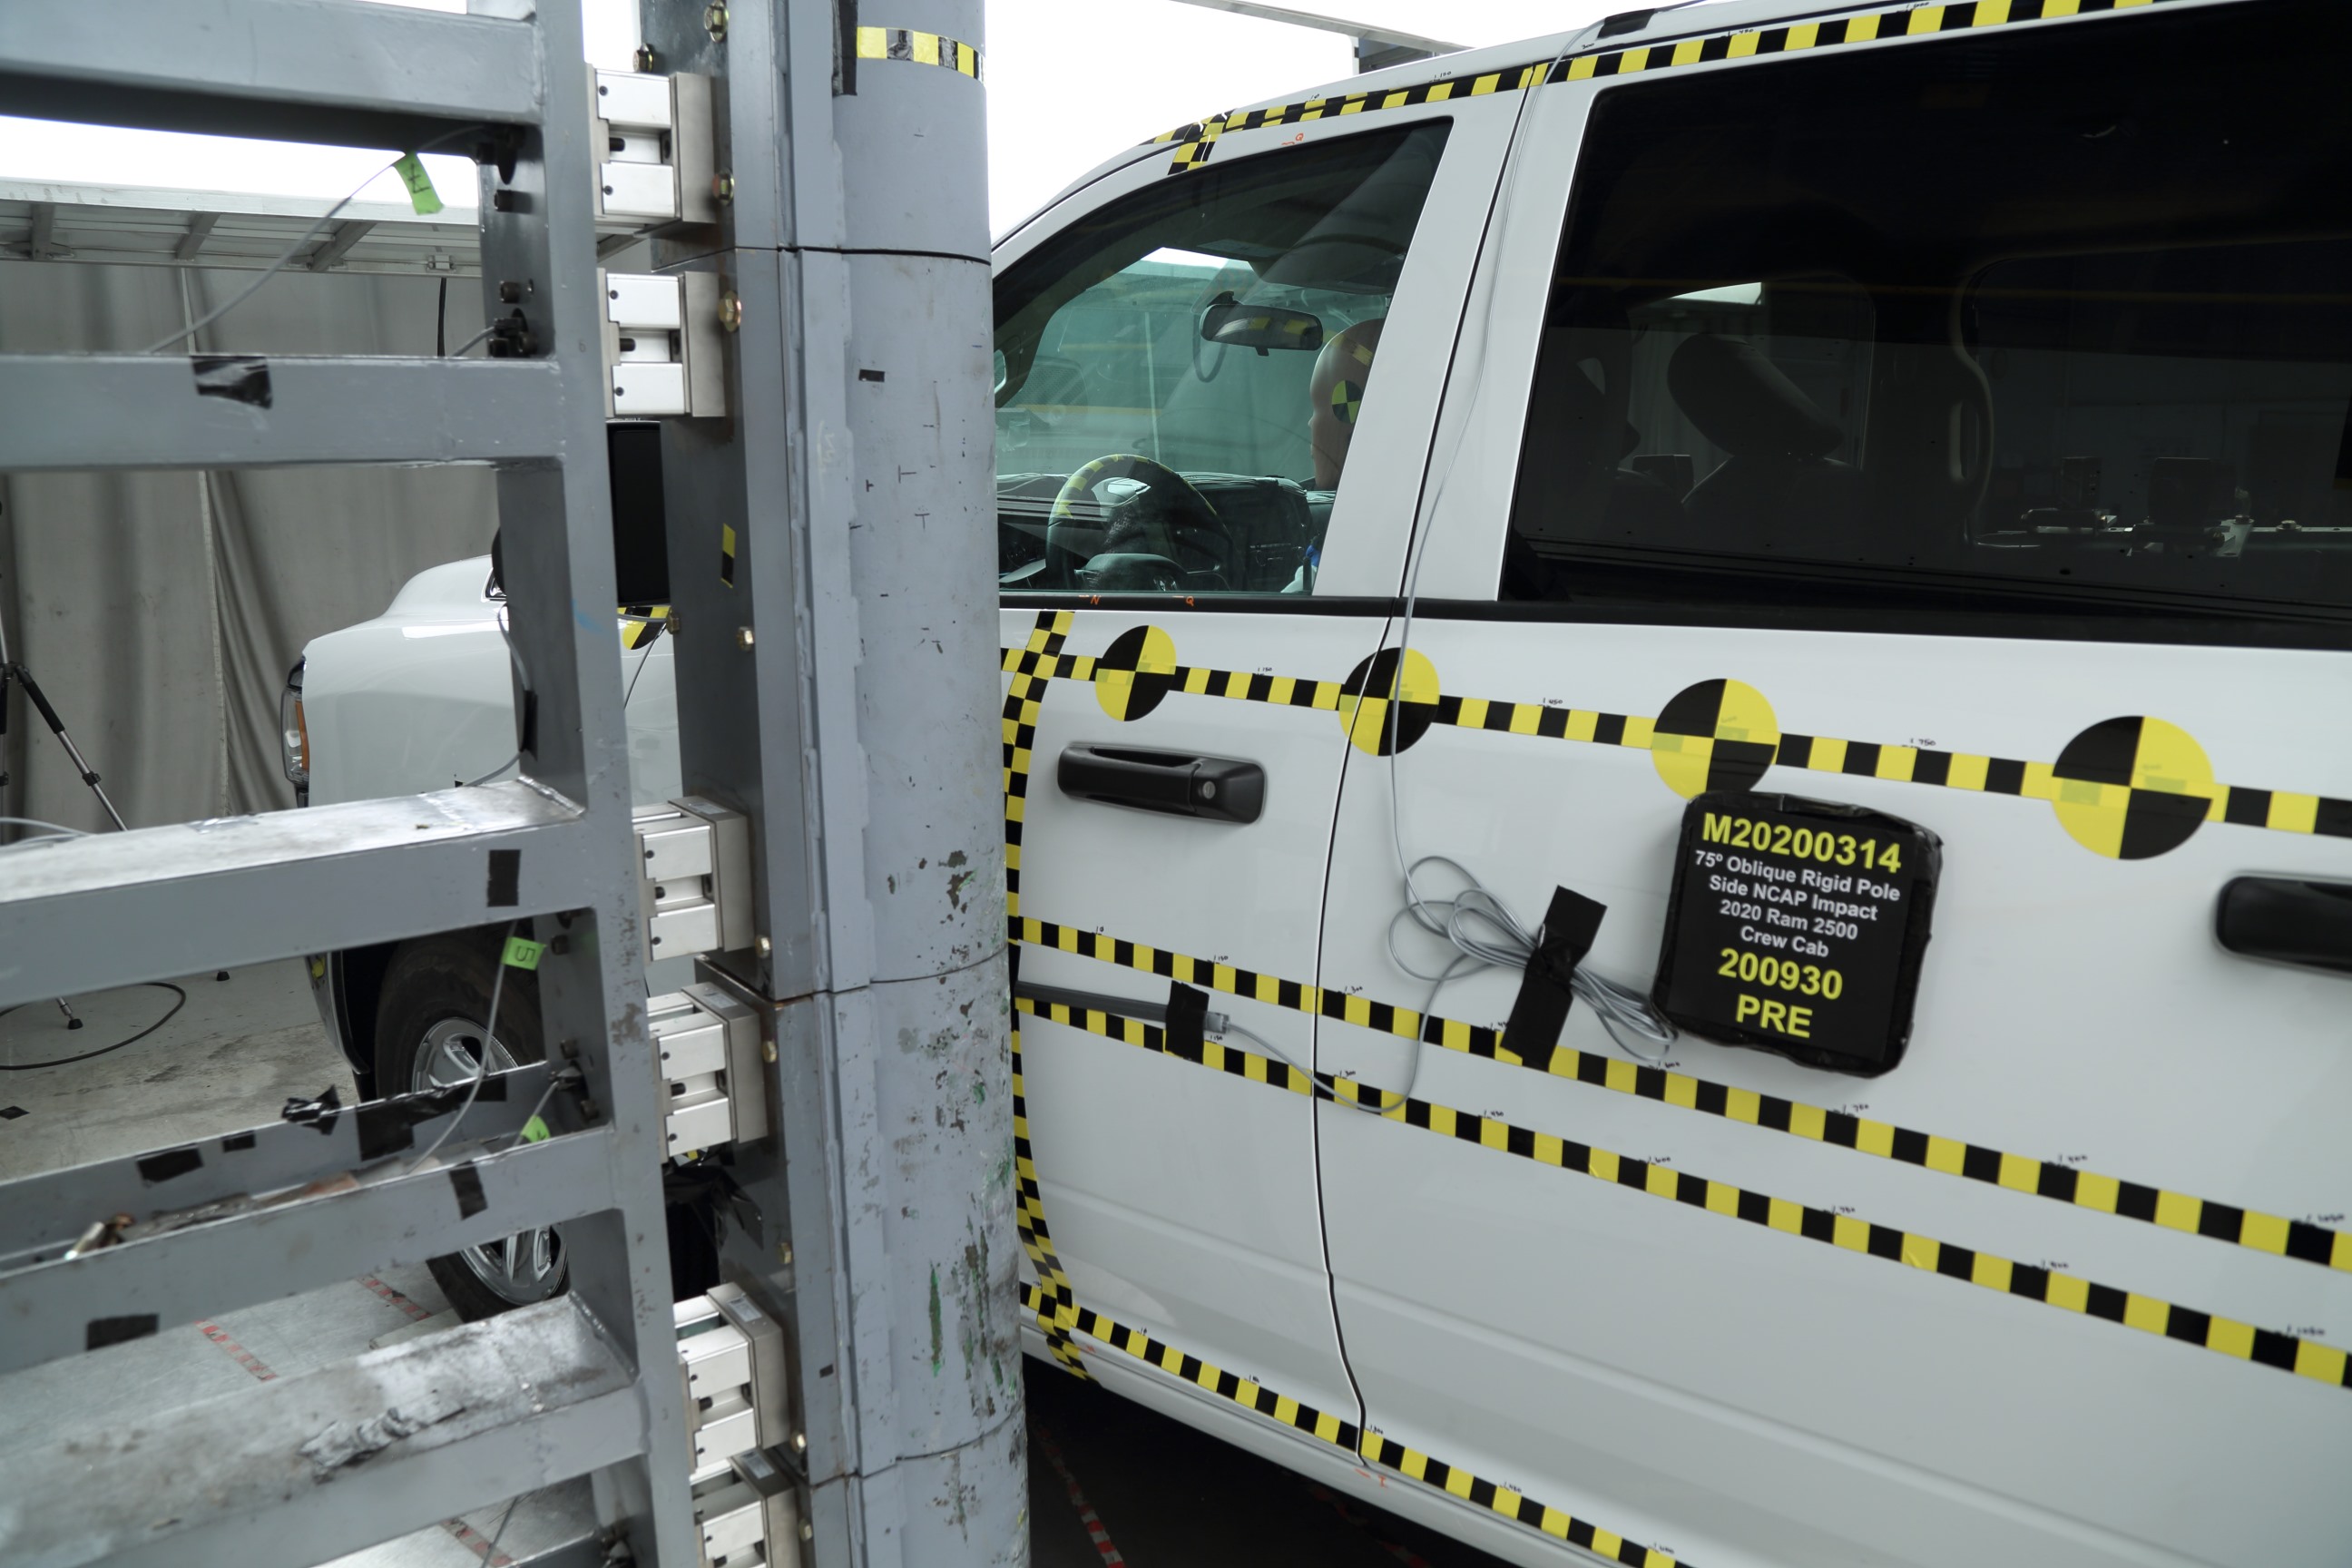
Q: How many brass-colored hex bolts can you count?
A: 11